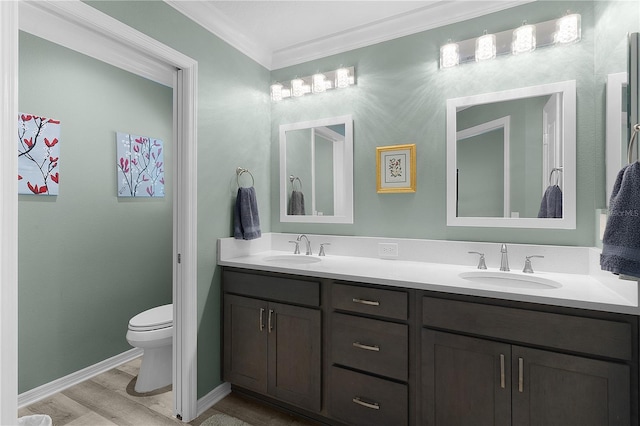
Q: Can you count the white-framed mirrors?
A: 2